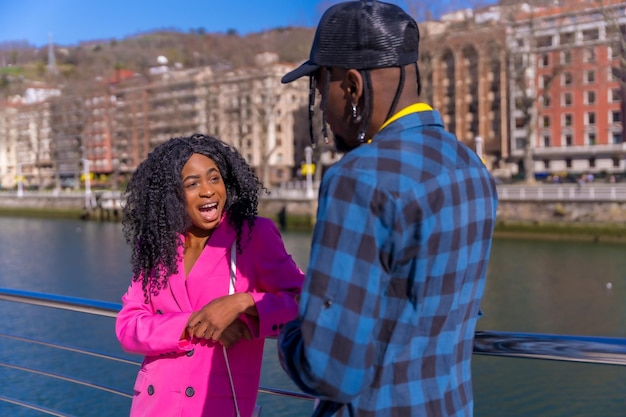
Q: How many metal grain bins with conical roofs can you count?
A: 0